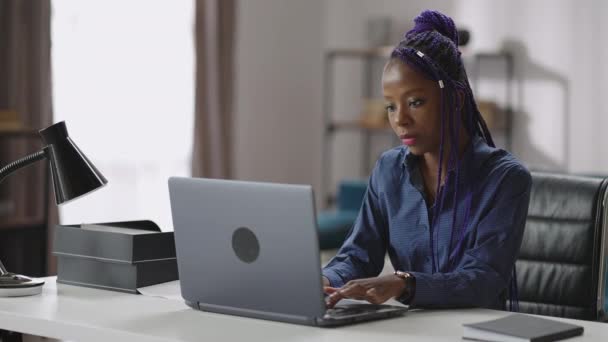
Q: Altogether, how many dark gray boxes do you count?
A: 2